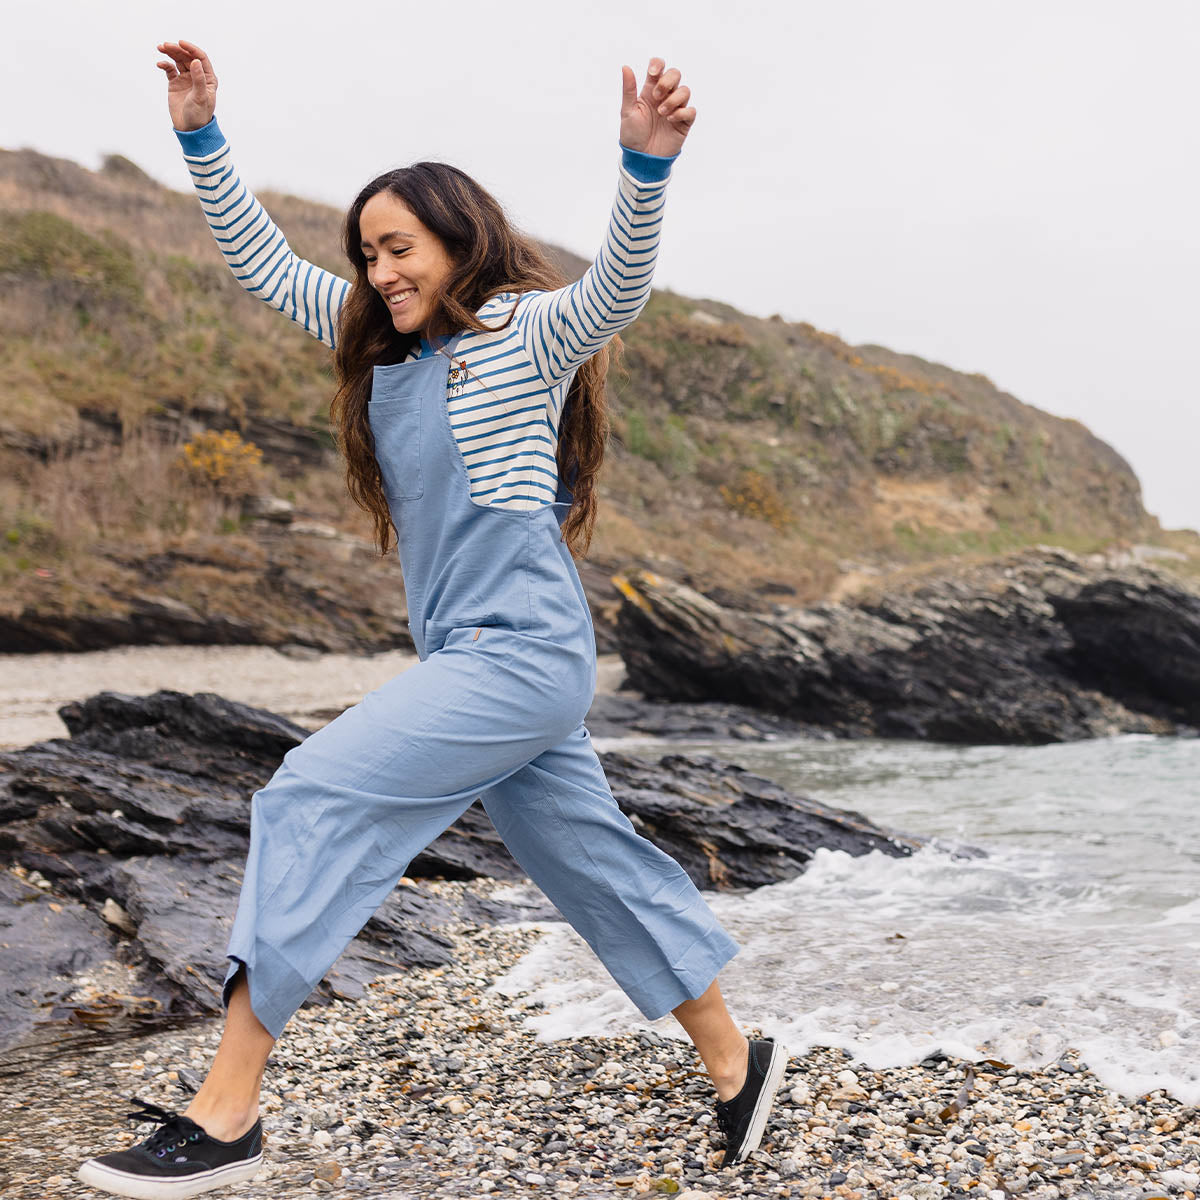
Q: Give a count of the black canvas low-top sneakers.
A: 2